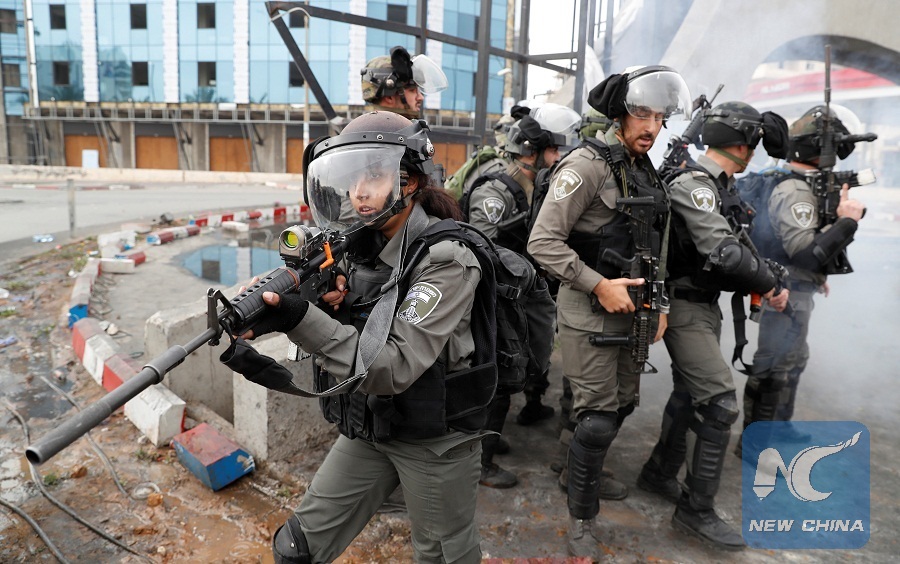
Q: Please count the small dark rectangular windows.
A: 11